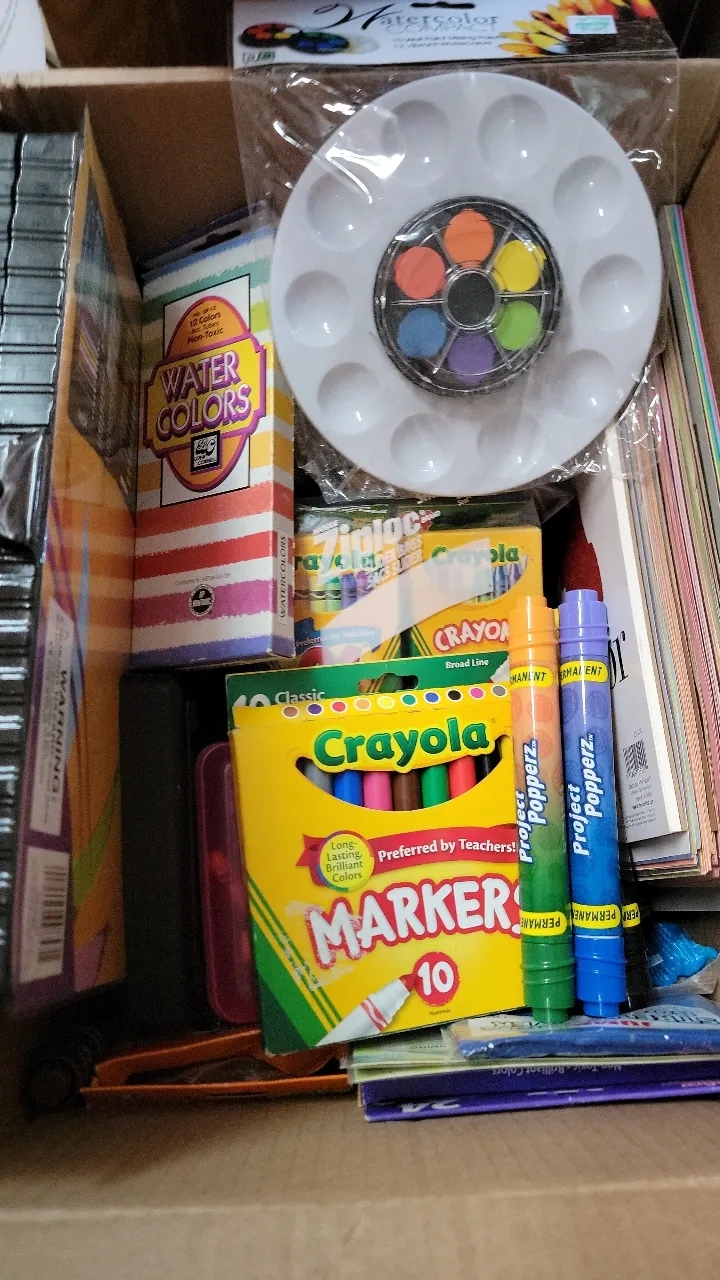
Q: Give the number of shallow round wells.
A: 10